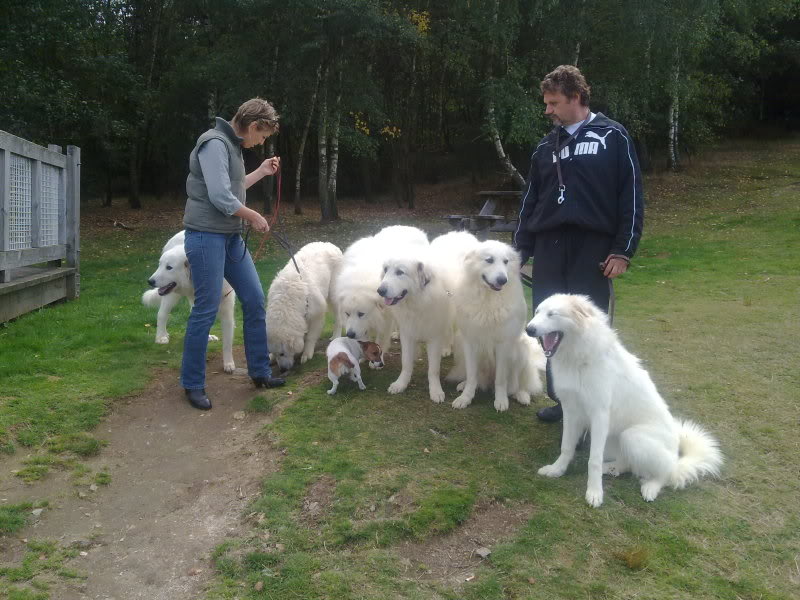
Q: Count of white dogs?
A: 6